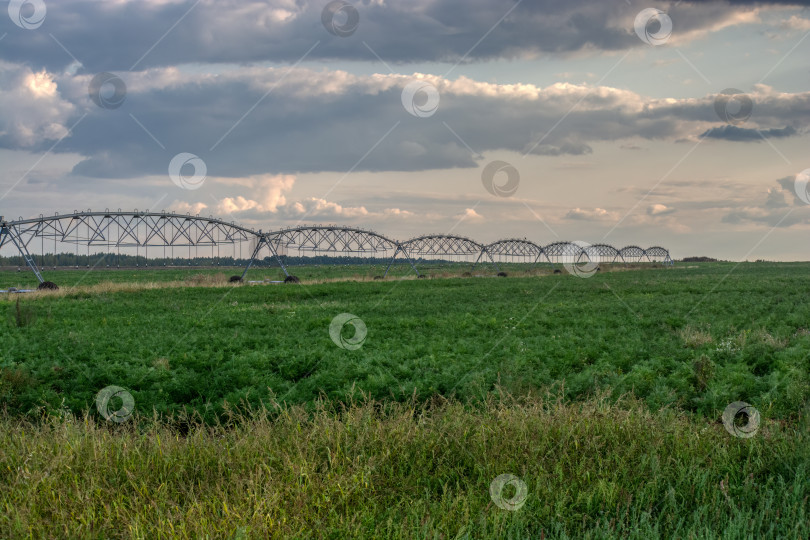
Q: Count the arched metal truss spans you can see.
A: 8